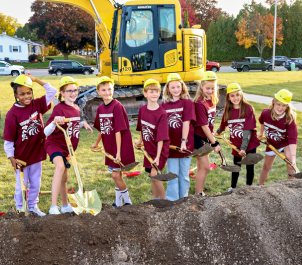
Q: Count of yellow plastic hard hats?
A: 8